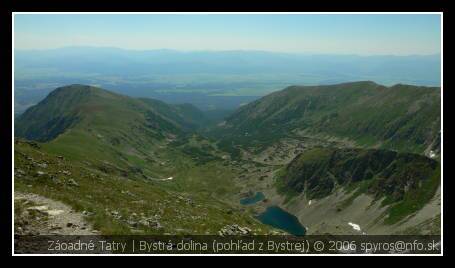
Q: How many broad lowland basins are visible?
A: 1